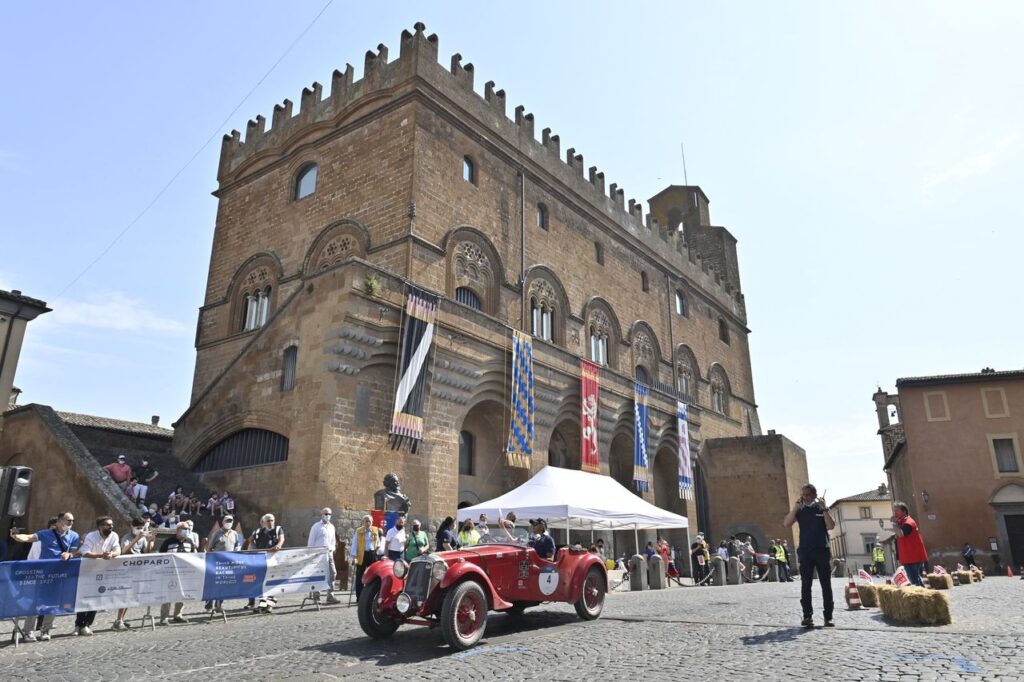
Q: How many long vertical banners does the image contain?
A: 5